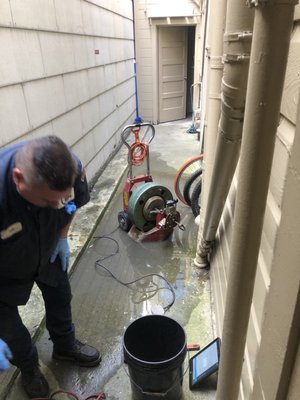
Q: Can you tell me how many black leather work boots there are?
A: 2